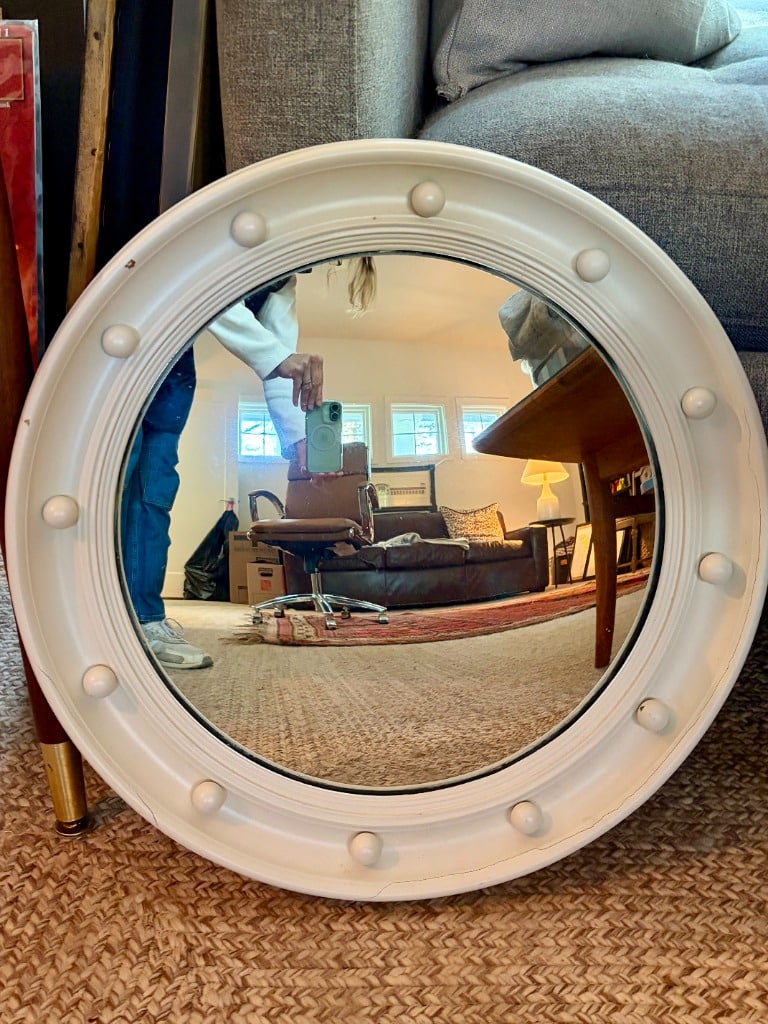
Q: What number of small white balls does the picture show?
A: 12